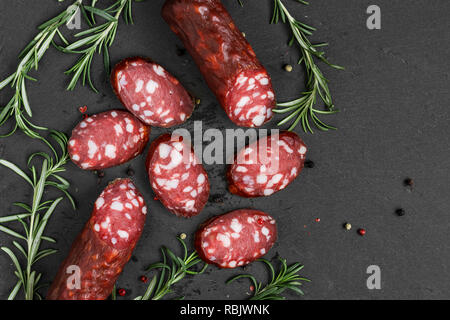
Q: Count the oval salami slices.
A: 5